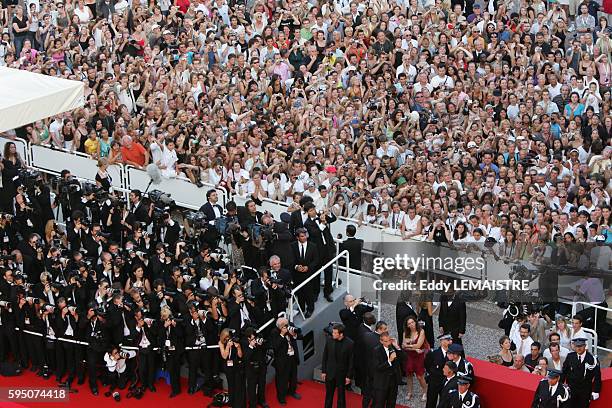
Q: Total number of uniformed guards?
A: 5